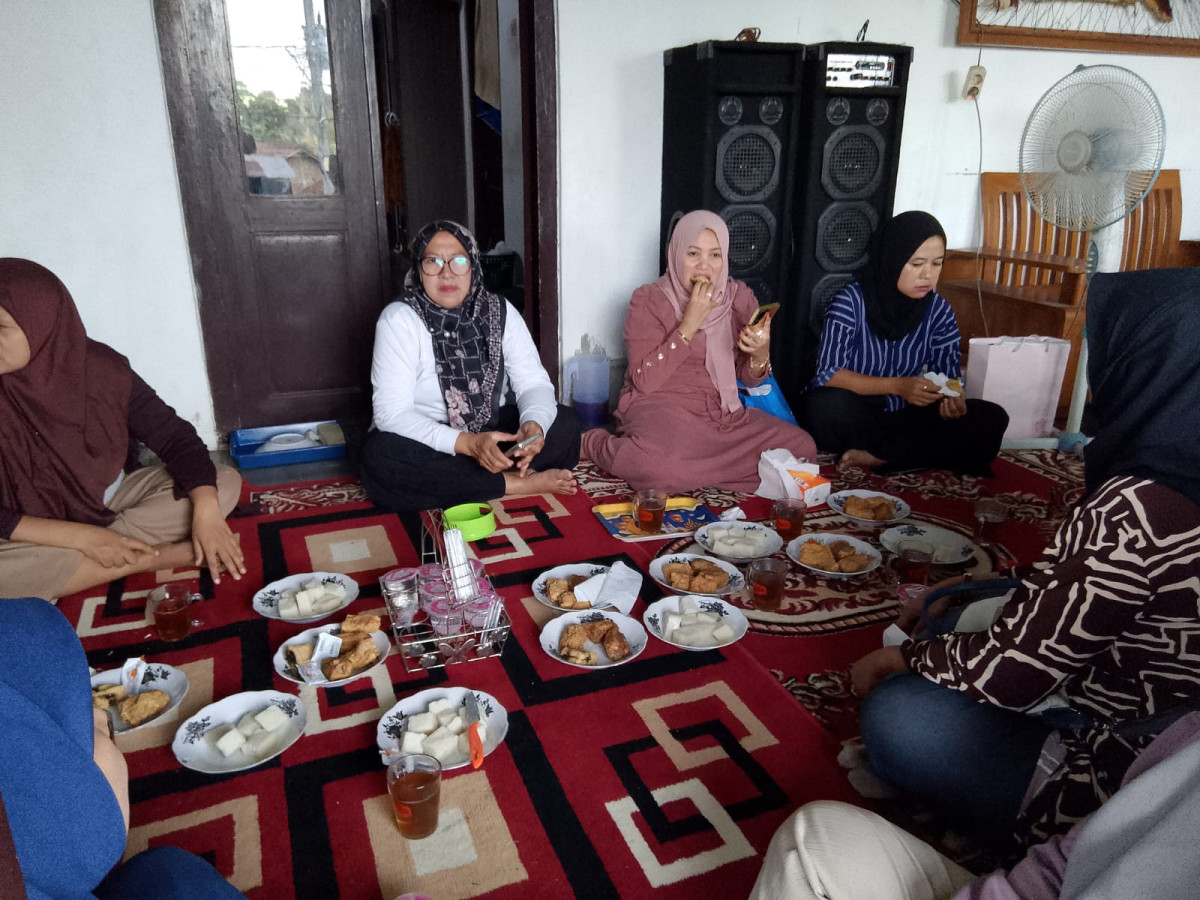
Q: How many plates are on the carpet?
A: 13